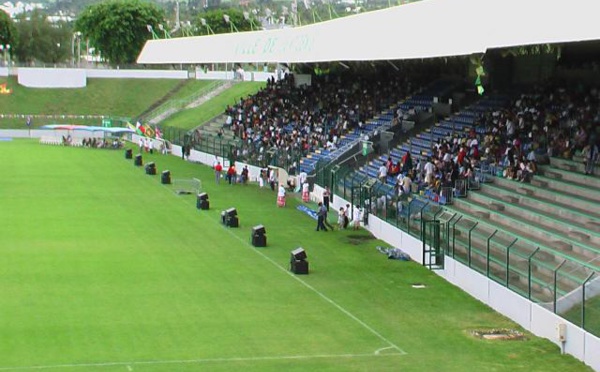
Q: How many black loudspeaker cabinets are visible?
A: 8